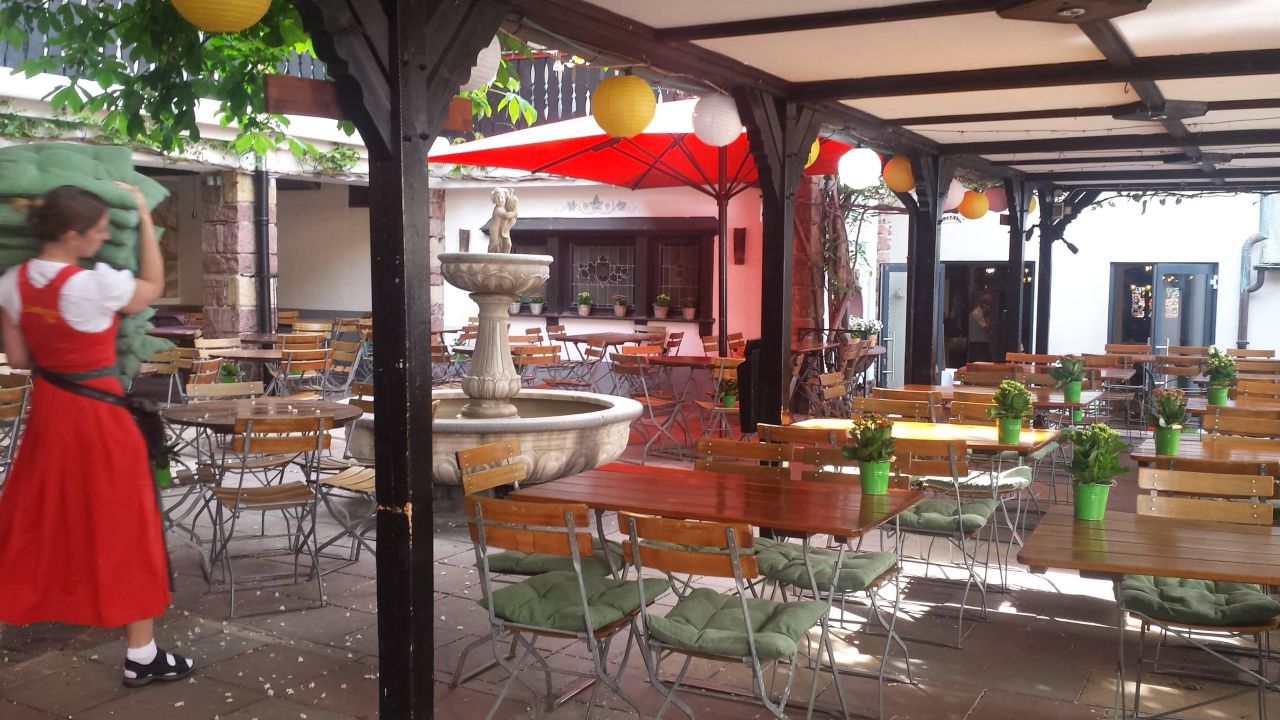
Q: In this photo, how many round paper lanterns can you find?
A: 11